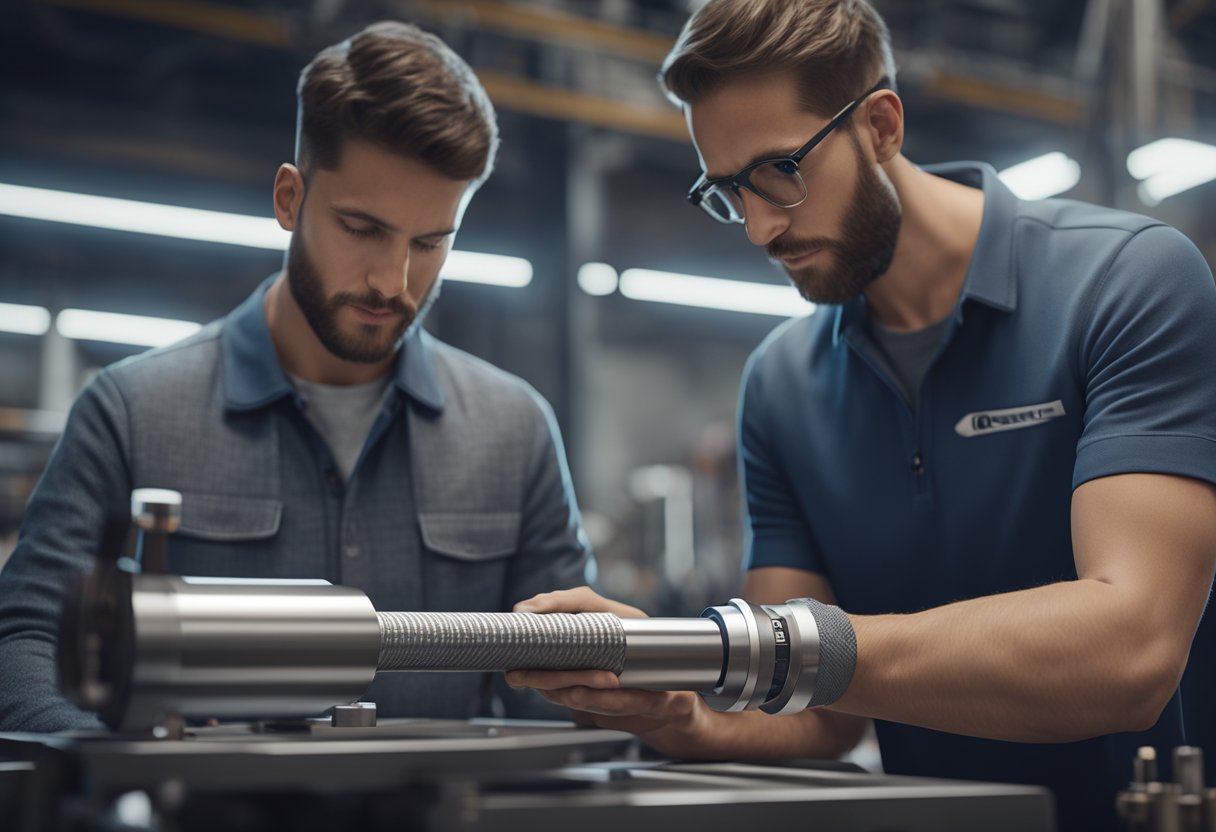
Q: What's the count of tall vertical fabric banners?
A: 0